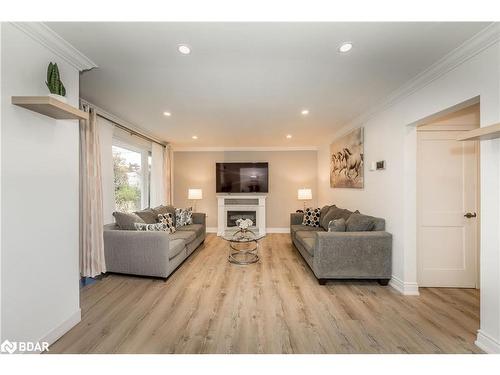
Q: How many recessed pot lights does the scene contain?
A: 6